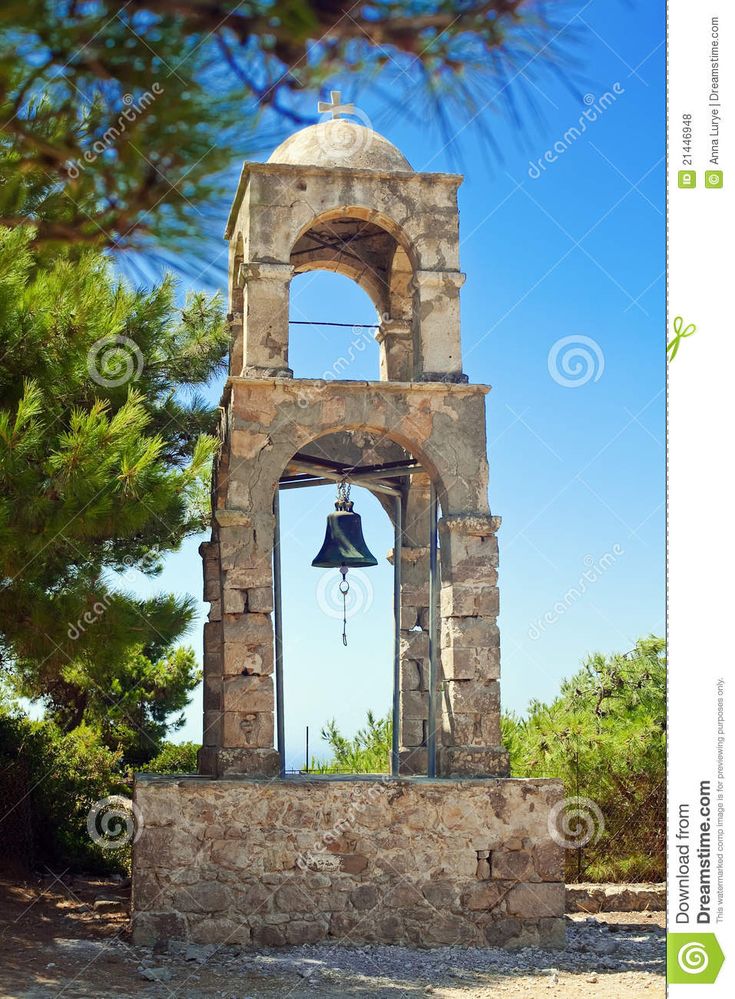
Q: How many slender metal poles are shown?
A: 3